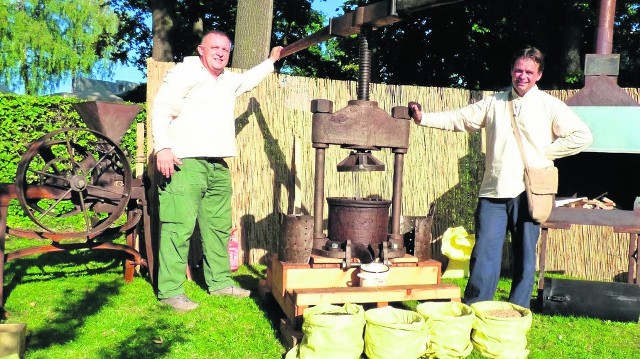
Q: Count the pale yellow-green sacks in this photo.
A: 4